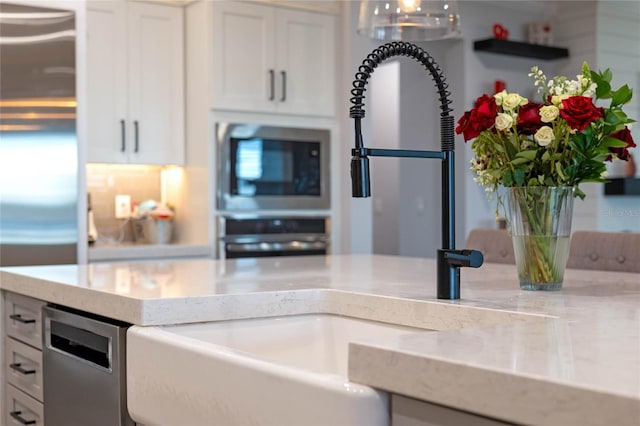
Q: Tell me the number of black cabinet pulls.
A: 7